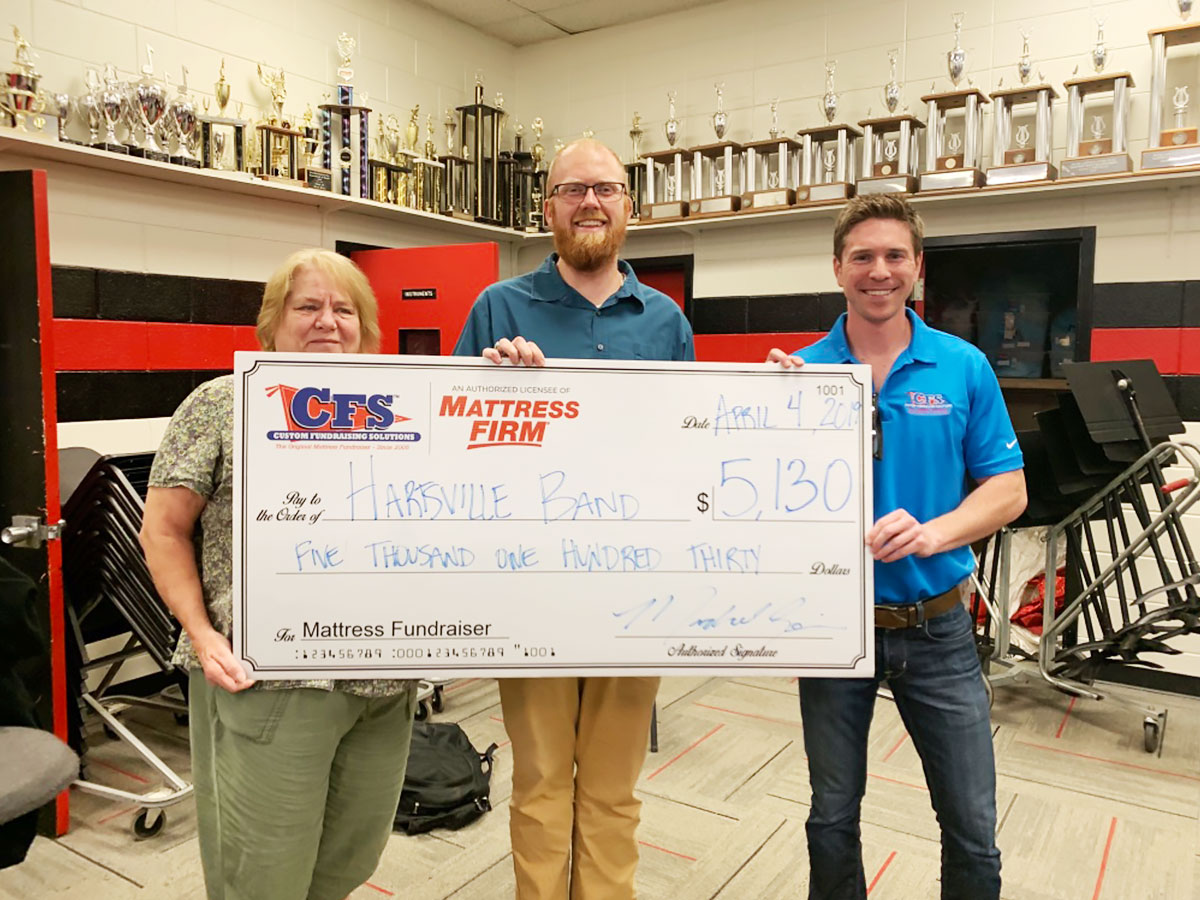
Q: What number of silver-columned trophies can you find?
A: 9